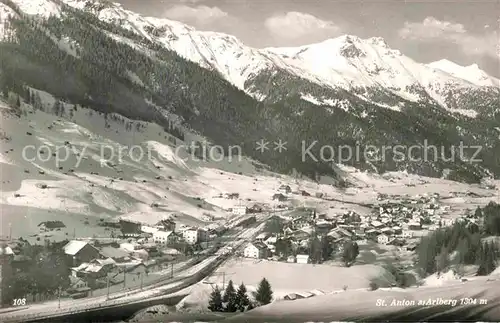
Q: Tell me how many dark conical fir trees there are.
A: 4